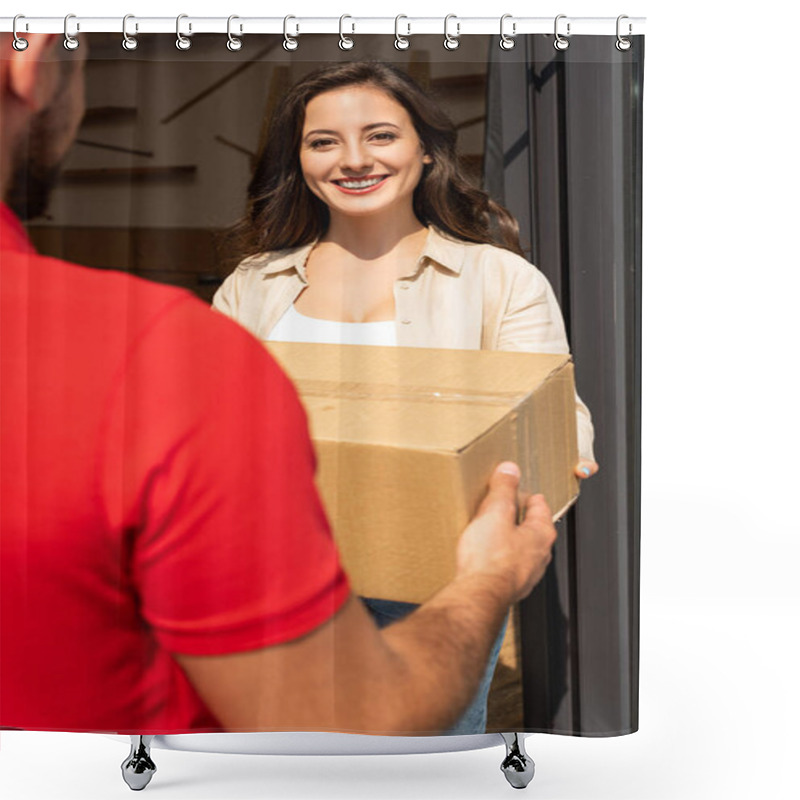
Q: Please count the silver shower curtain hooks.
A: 12